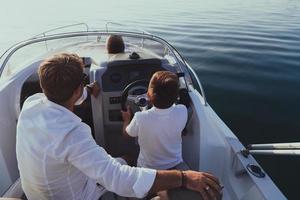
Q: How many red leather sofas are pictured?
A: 0